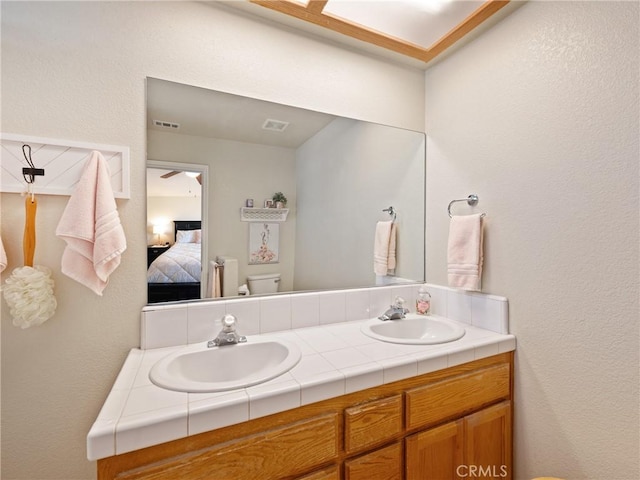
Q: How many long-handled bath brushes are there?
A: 1